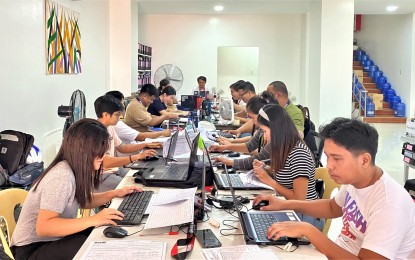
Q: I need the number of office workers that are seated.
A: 13